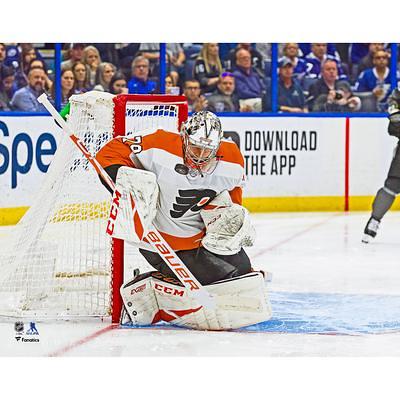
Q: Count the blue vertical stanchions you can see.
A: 4